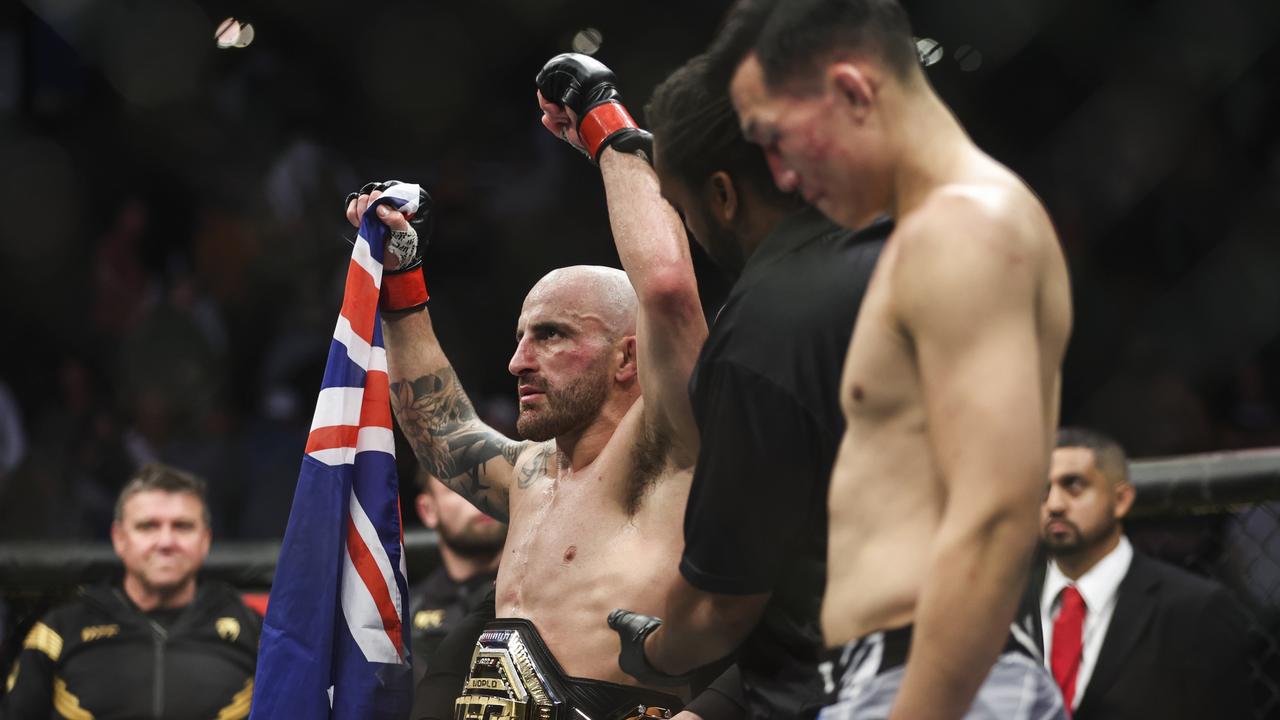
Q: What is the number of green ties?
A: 0